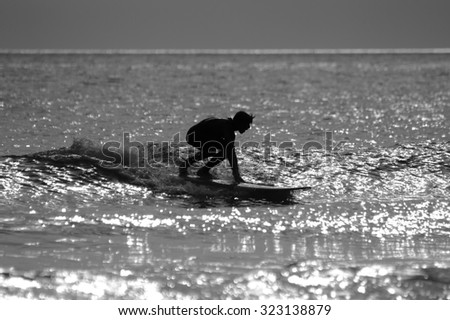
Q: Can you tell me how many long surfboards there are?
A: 1